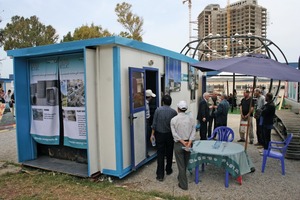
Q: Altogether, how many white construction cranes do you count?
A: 1